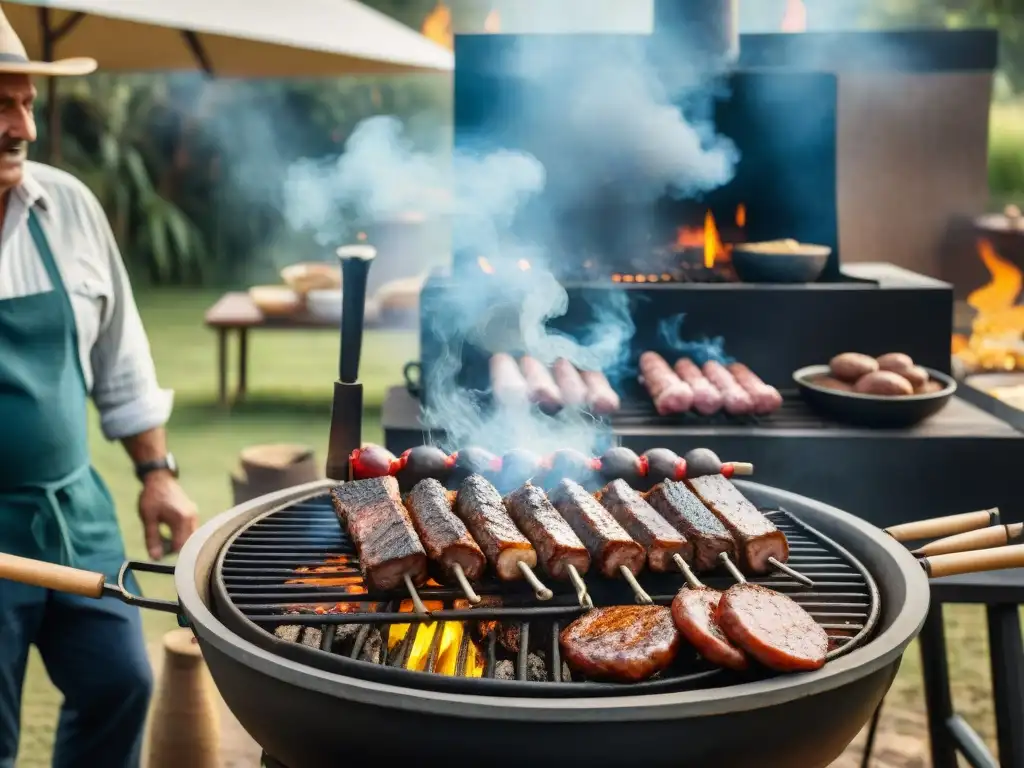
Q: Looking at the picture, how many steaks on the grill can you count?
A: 3